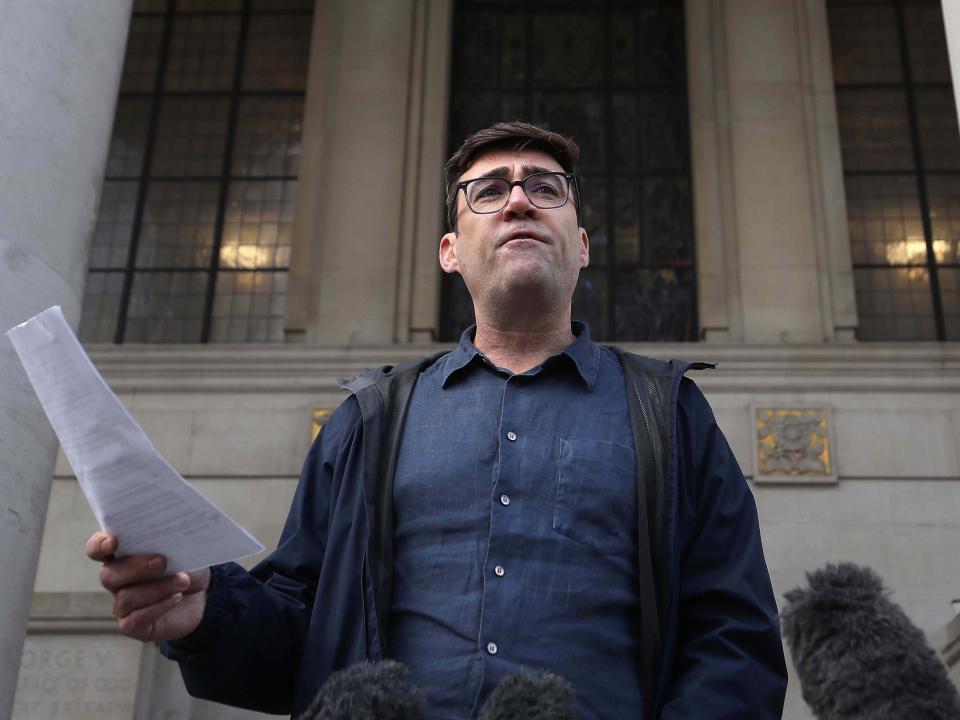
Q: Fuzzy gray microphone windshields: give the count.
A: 3